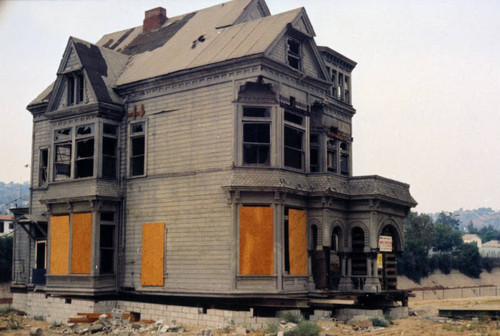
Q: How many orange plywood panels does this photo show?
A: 5